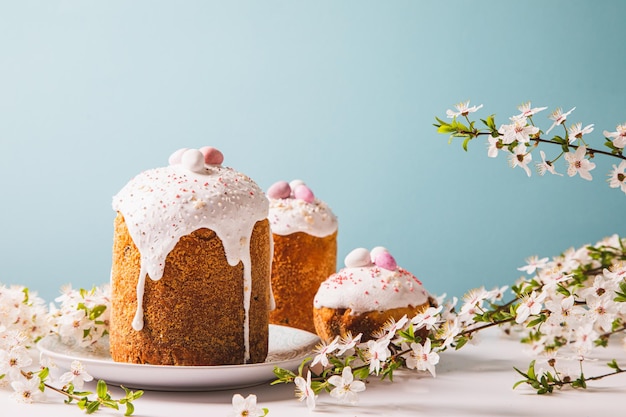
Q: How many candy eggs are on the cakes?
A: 9